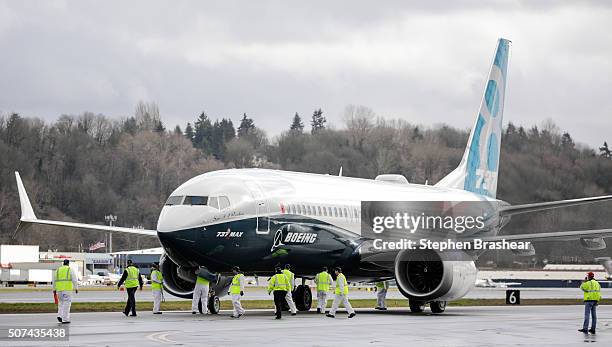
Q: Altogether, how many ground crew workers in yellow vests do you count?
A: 11